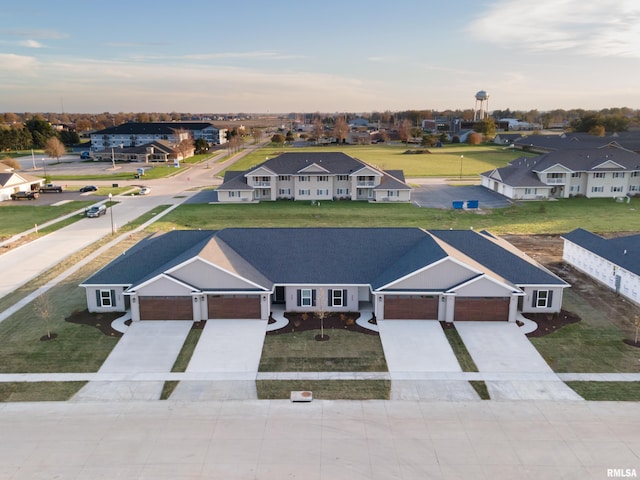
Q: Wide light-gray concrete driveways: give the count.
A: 4